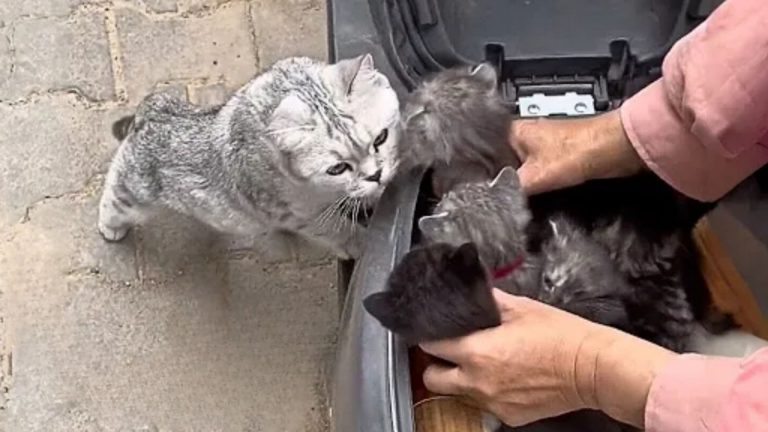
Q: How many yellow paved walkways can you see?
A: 0